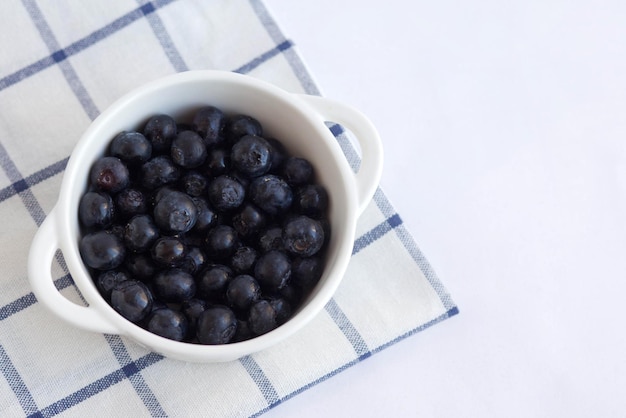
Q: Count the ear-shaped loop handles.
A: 2